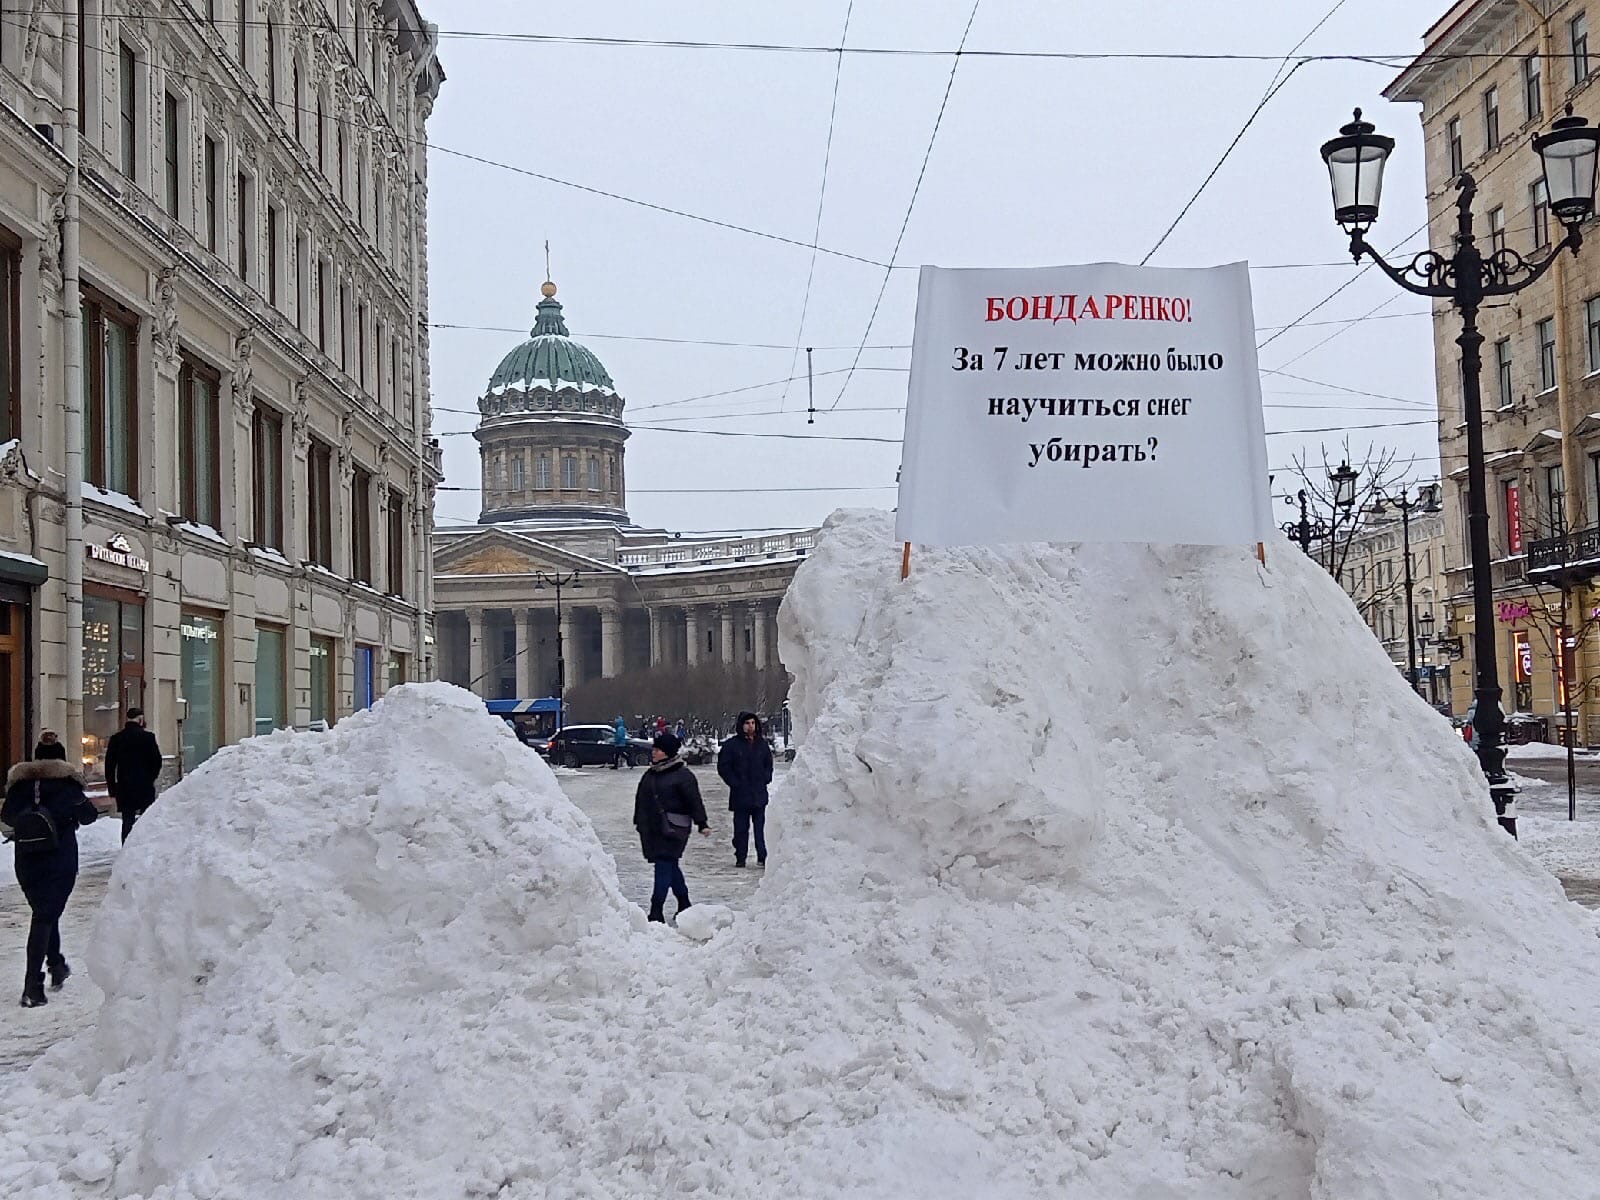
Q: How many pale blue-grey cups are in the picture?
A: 0